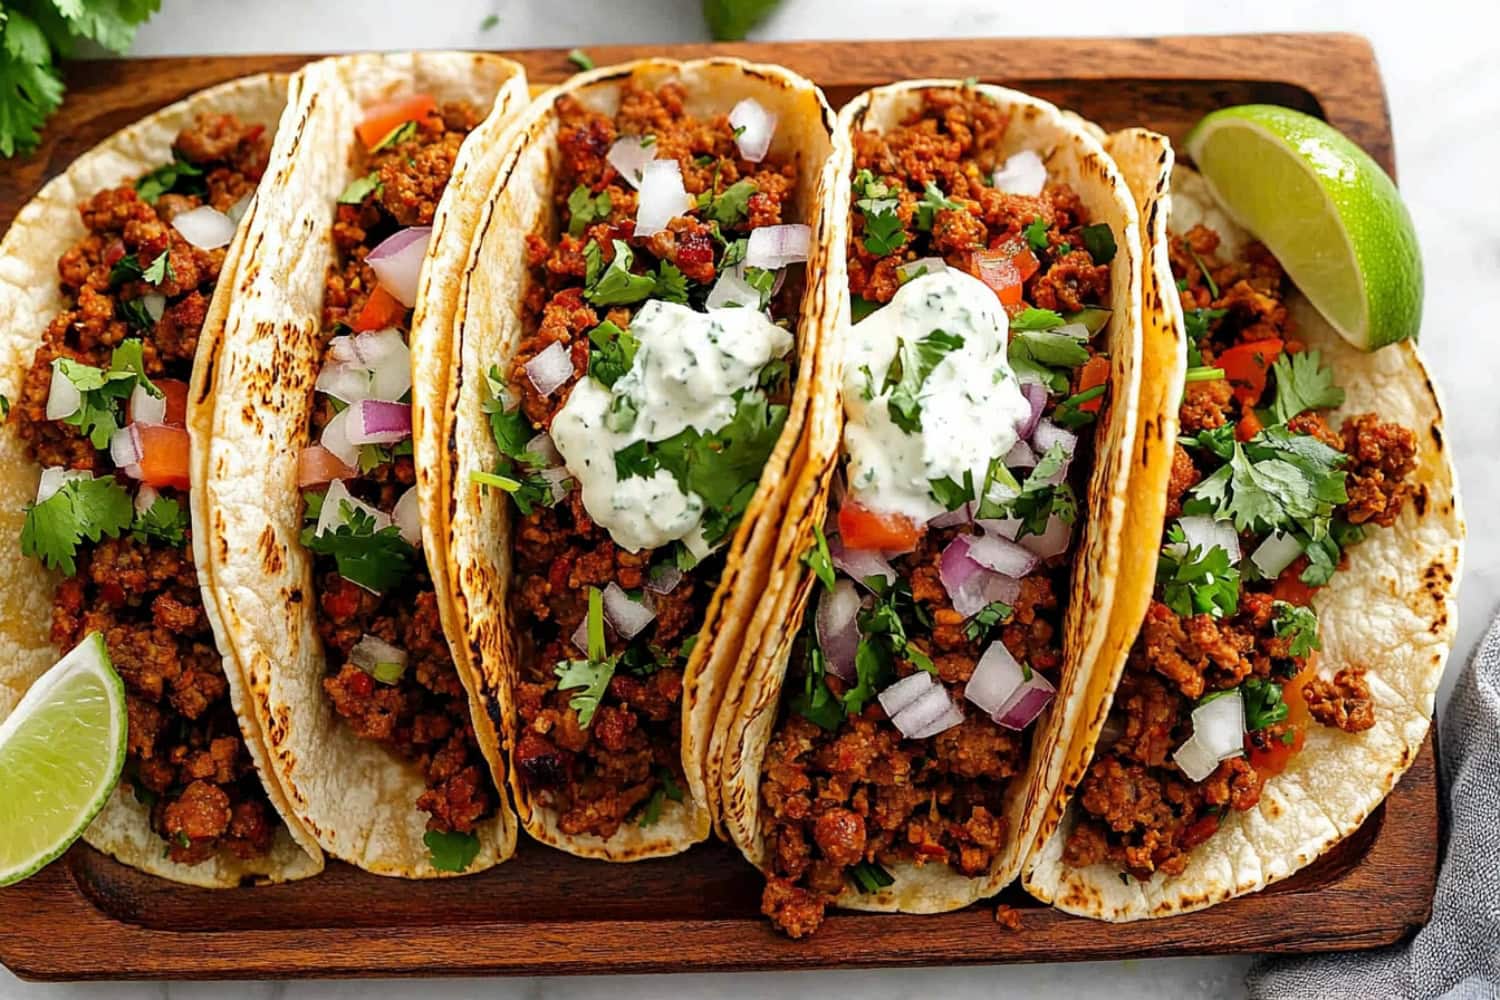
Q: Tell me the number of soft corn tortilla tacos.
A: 5